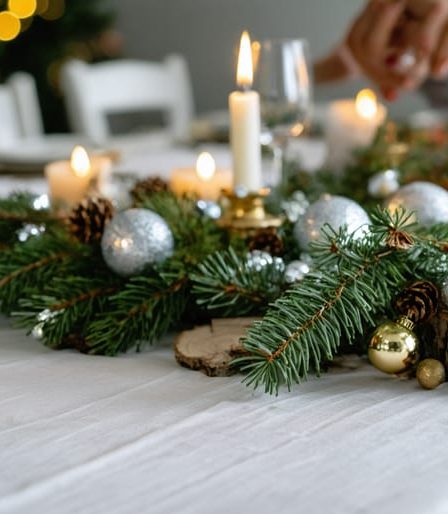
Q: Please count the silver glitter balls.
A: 3